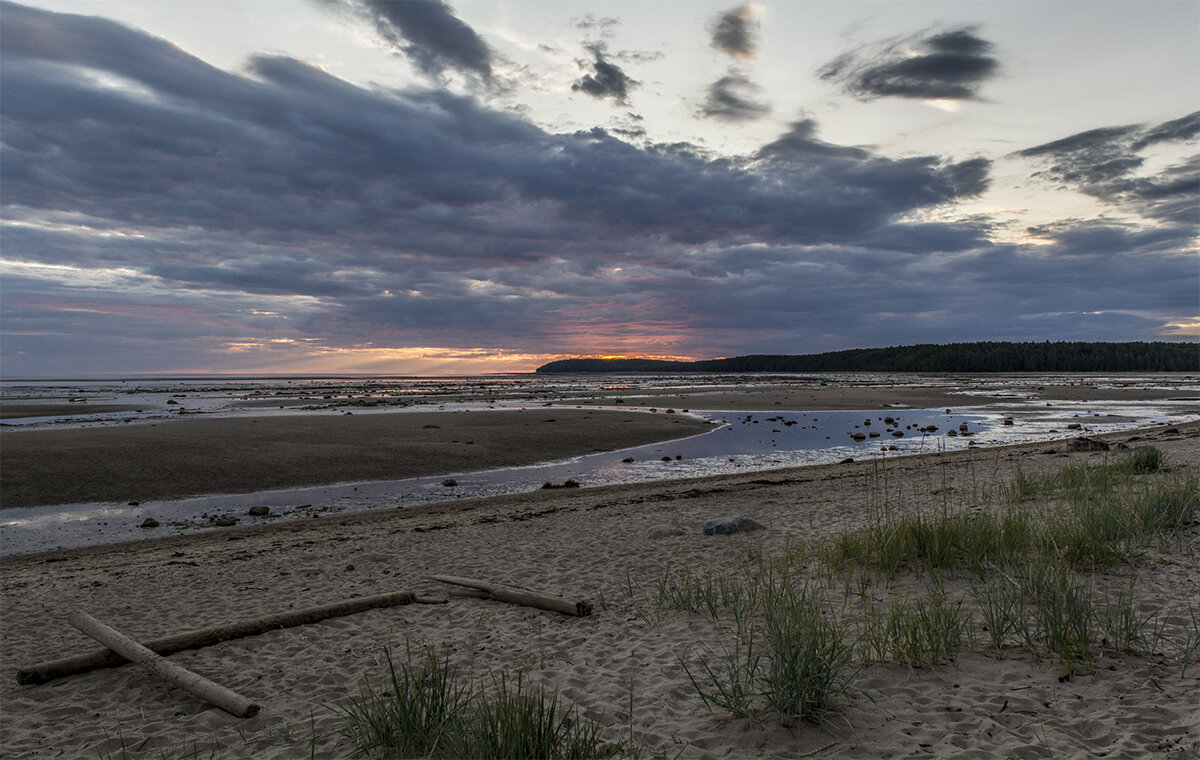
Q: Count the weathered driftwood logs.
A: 3